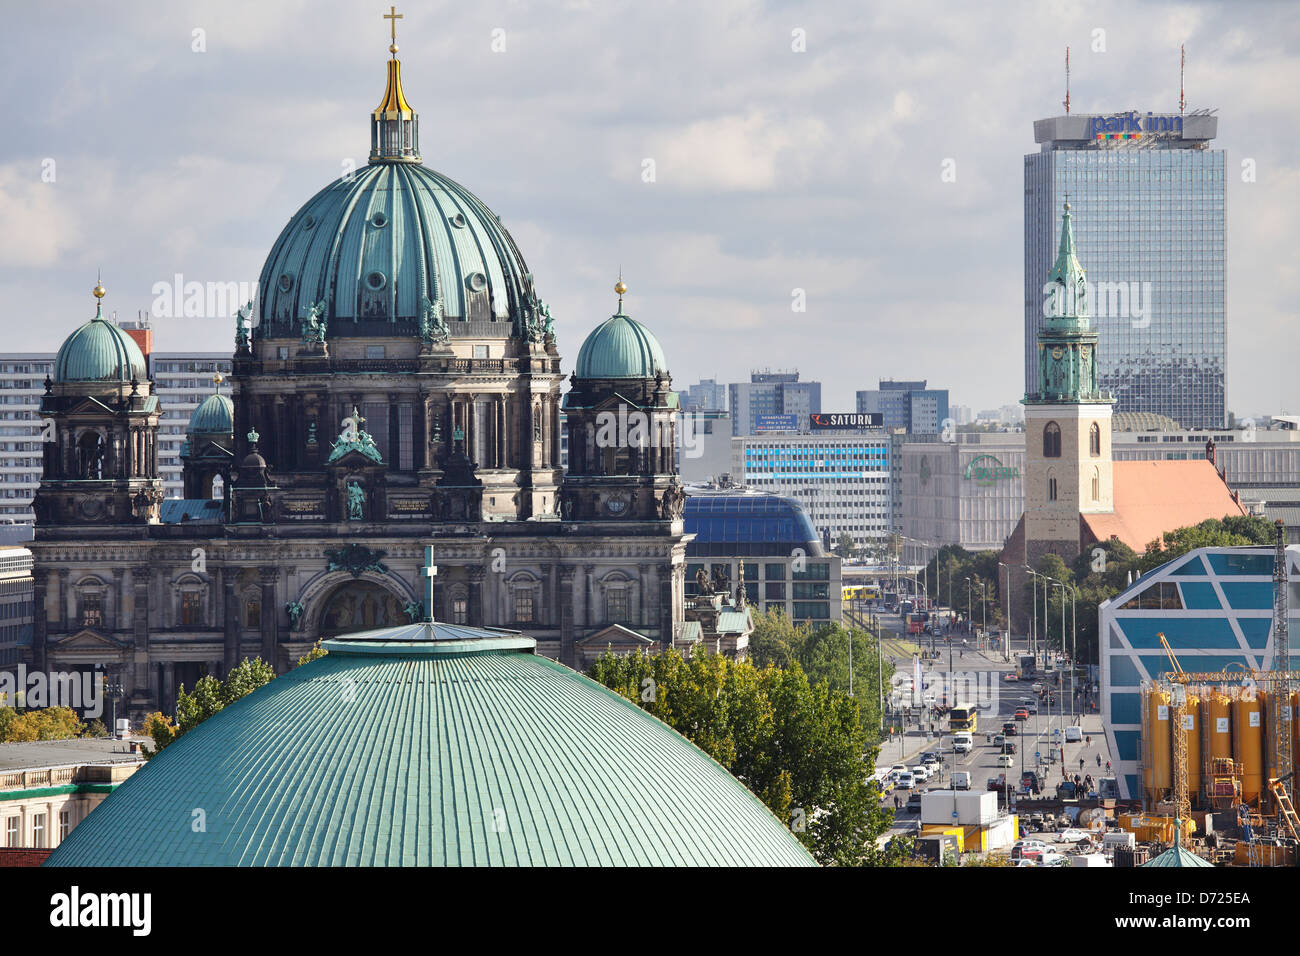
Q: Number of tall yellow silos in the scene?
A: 5